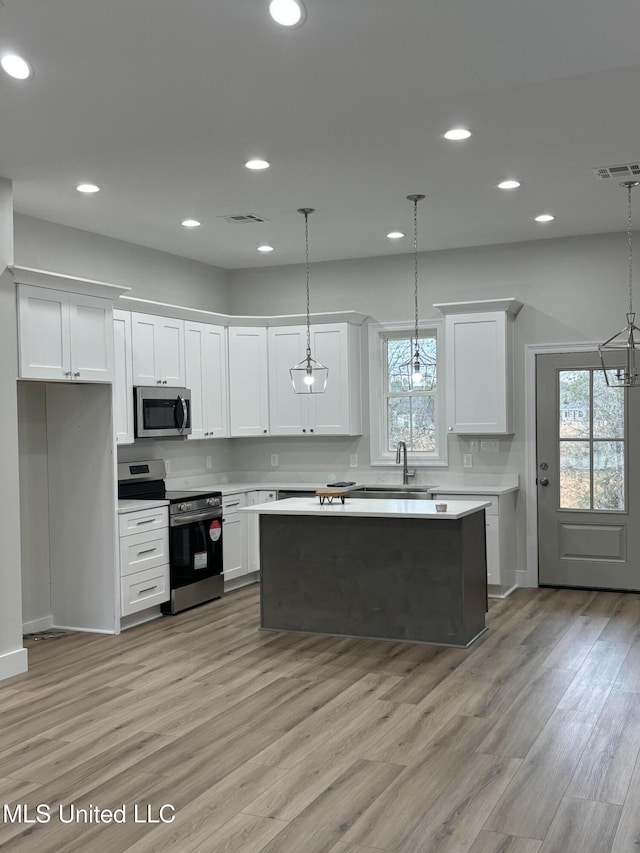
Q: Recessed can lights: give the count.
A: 10